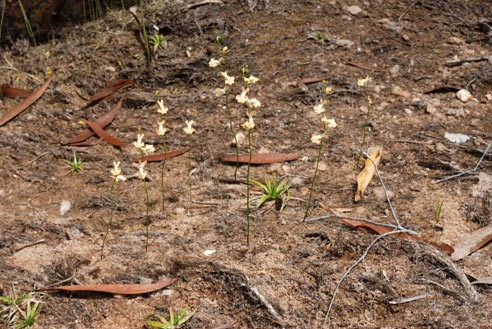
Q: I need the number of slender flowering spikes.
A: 8